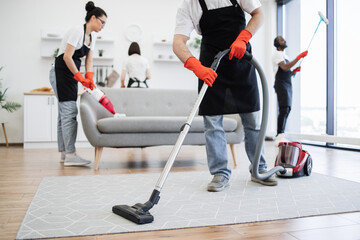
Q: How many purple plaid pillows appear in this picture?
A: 0